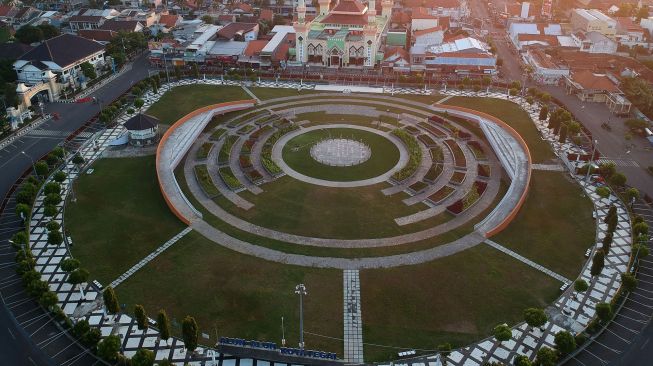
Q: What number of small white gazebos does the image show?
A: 1